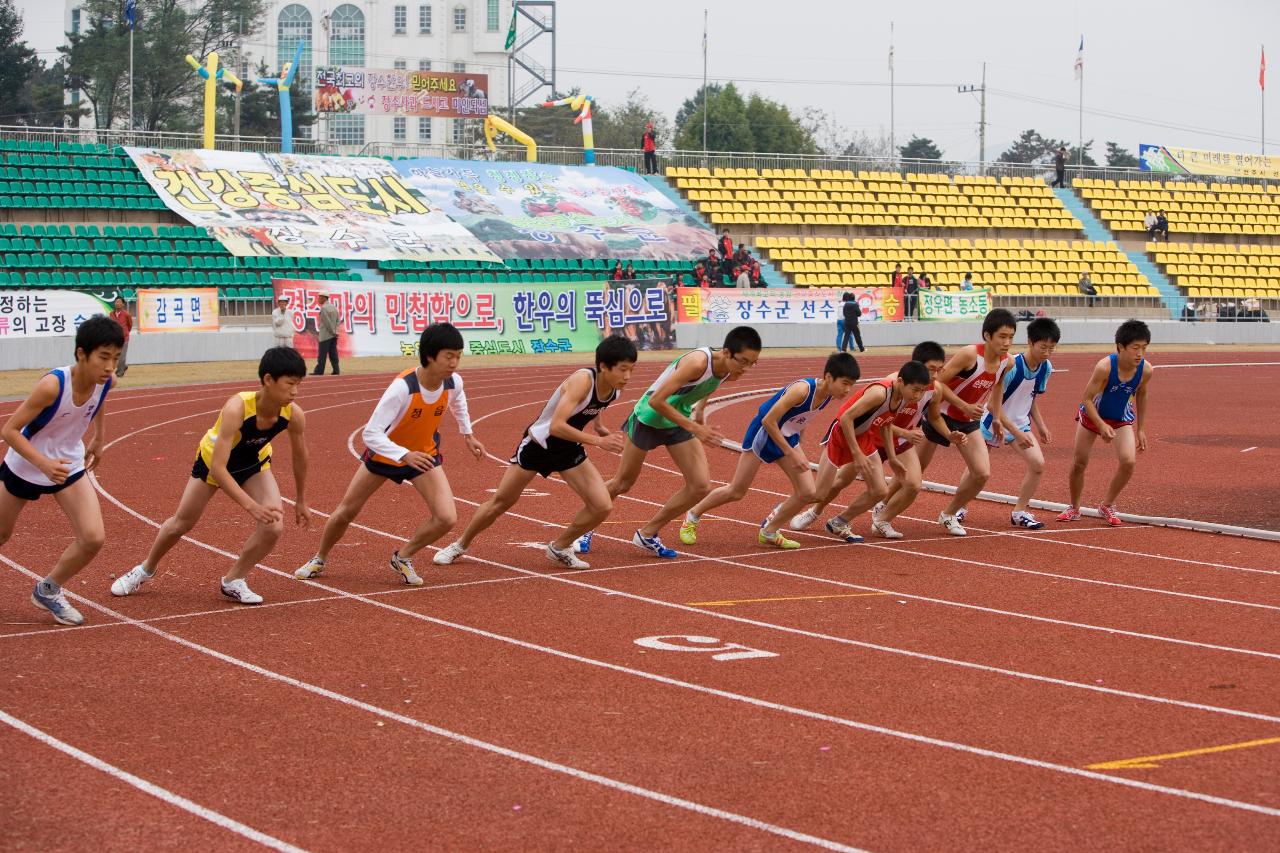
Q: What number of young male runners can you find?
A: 11